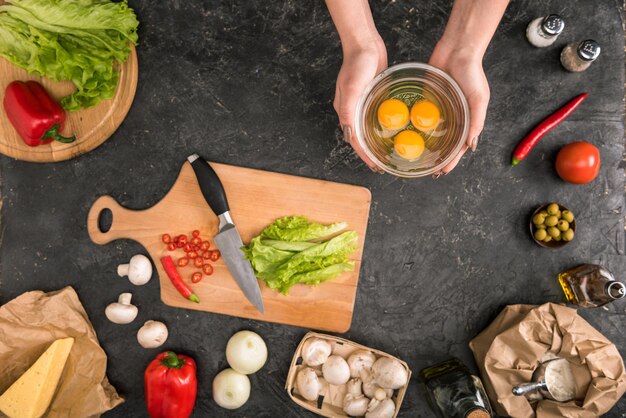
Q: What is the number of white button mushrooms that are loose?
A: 3